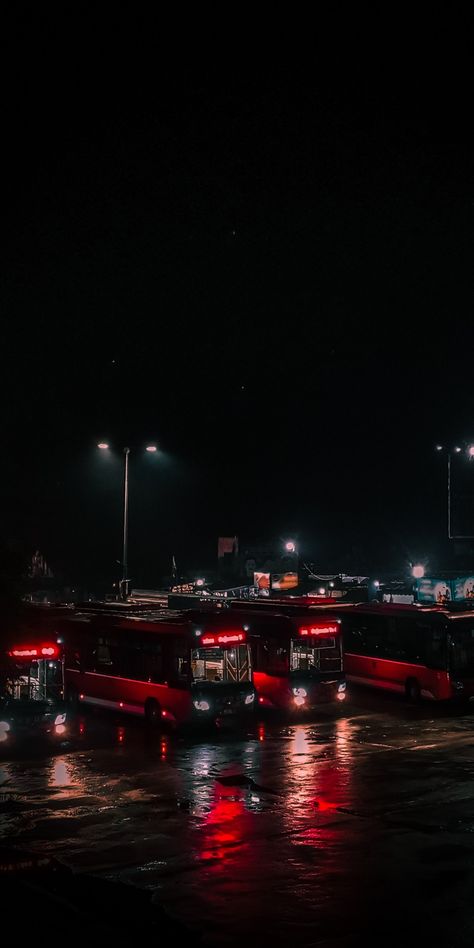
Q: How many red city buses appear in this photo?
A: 4